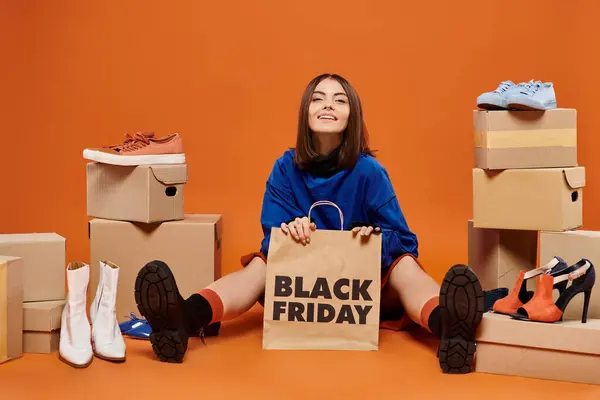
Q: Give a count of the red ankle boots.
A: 0